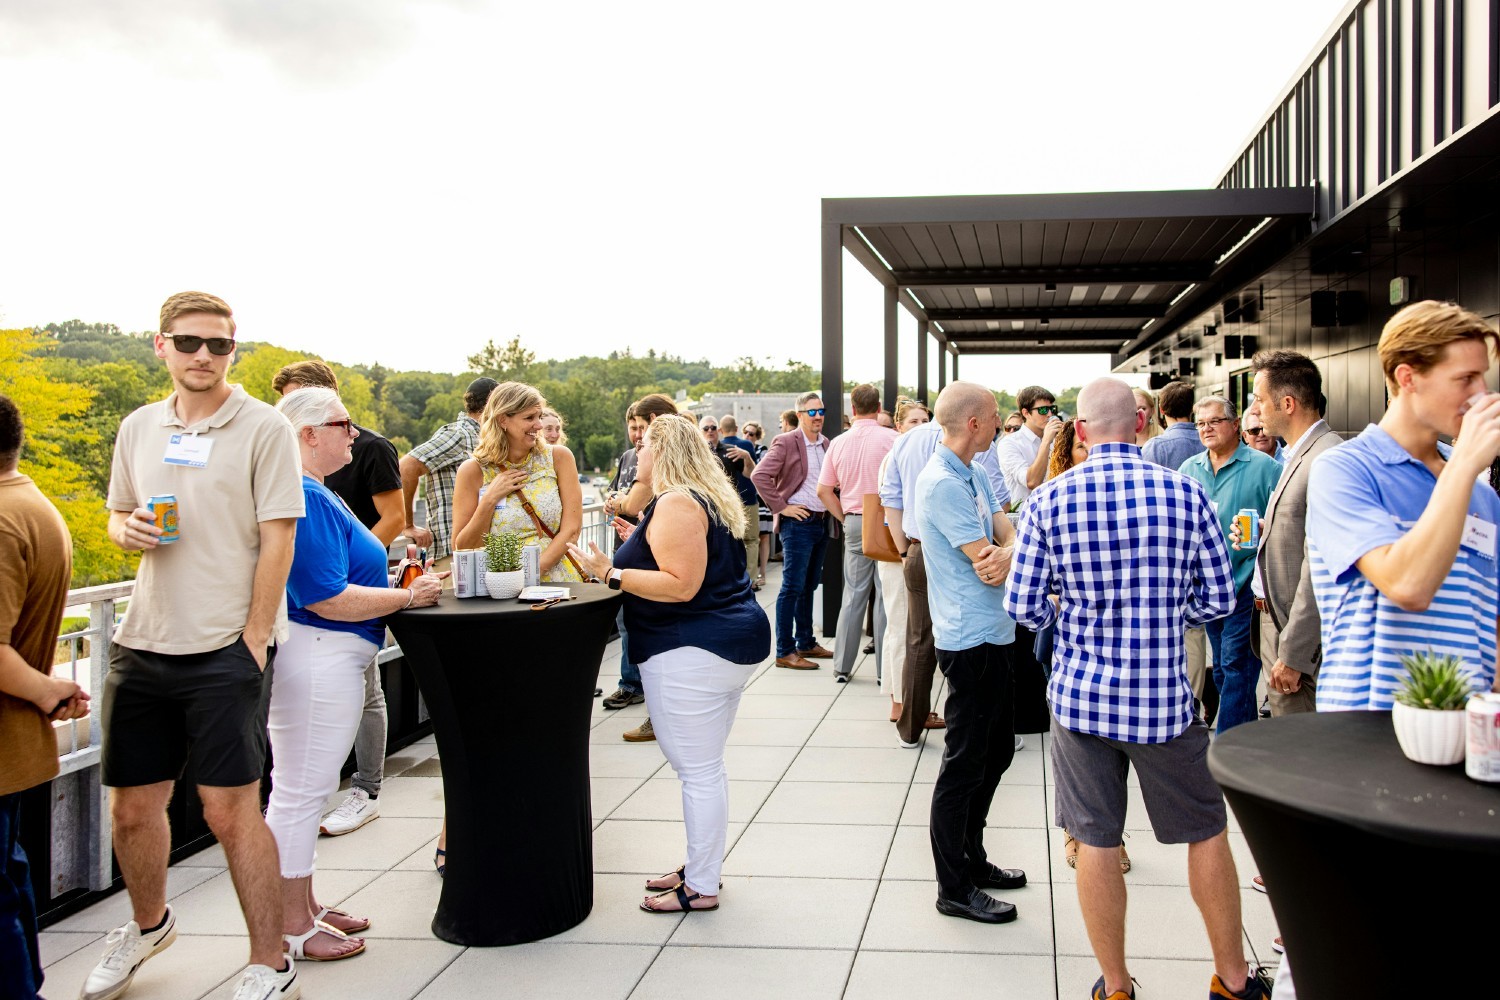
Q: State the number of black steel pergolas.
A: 1